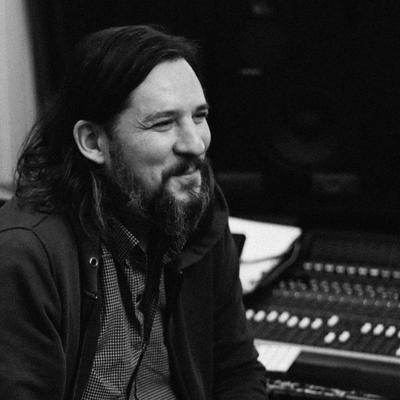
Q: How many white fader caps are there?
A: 15